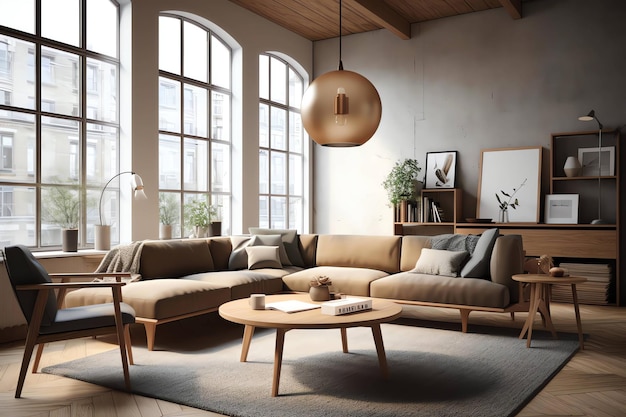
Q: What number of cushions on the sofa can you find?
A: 6